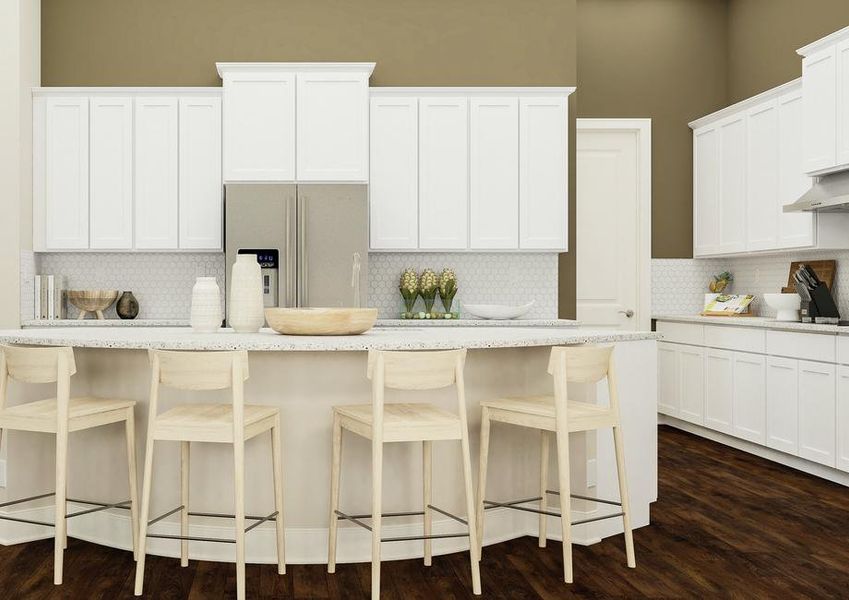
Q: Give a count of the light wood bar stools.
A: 4